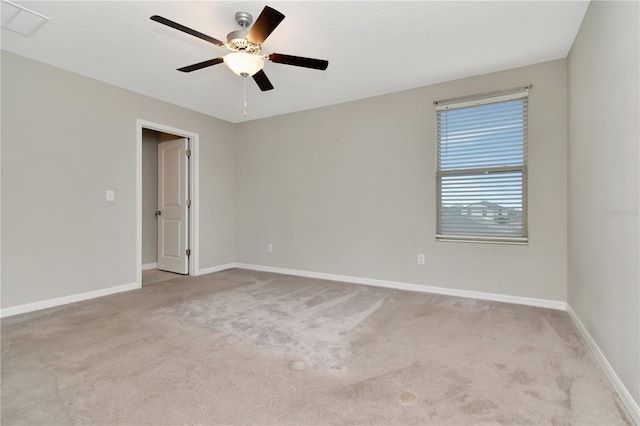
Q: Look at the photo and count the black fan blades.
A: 5